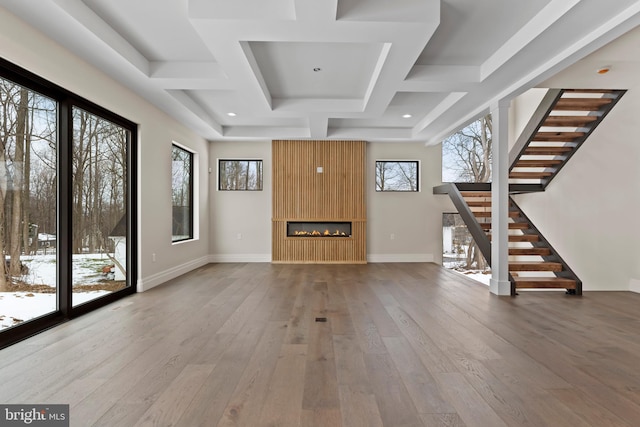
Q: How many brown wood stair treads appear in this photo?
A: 15